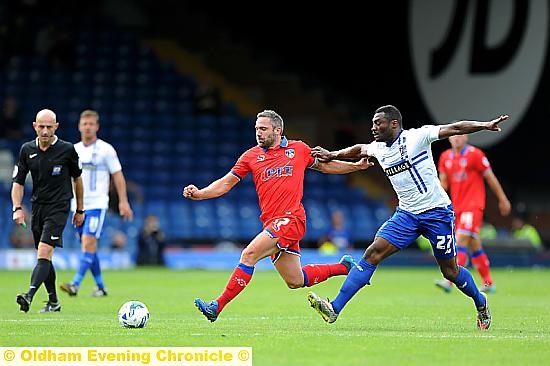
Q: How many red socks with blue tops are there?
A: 4